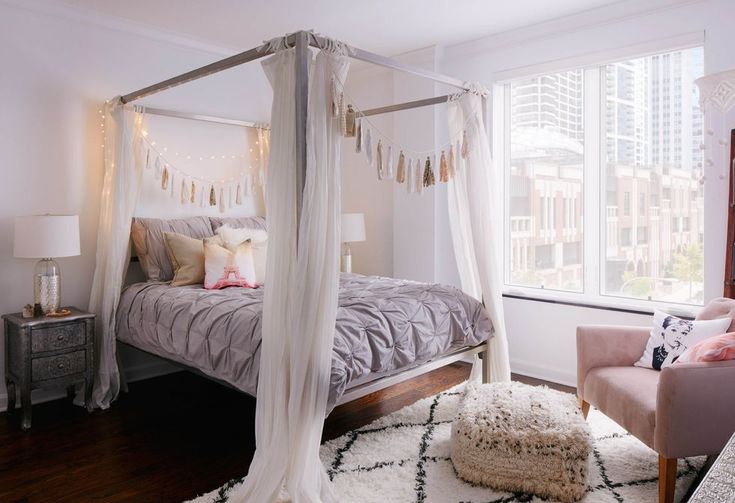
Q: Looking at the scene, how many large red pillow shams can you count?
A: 0